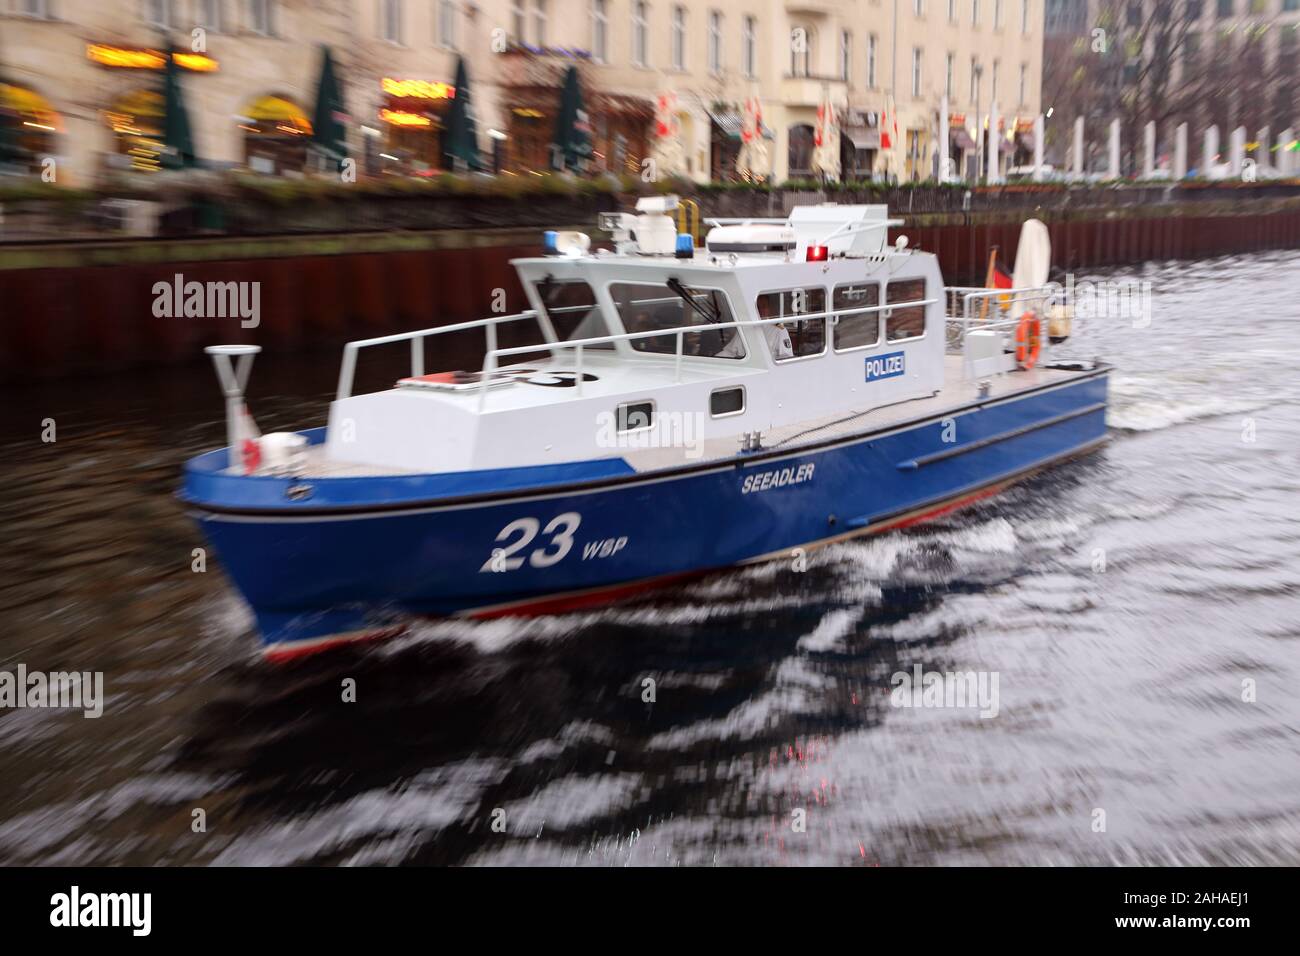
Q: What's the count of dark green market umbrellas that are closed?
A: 4